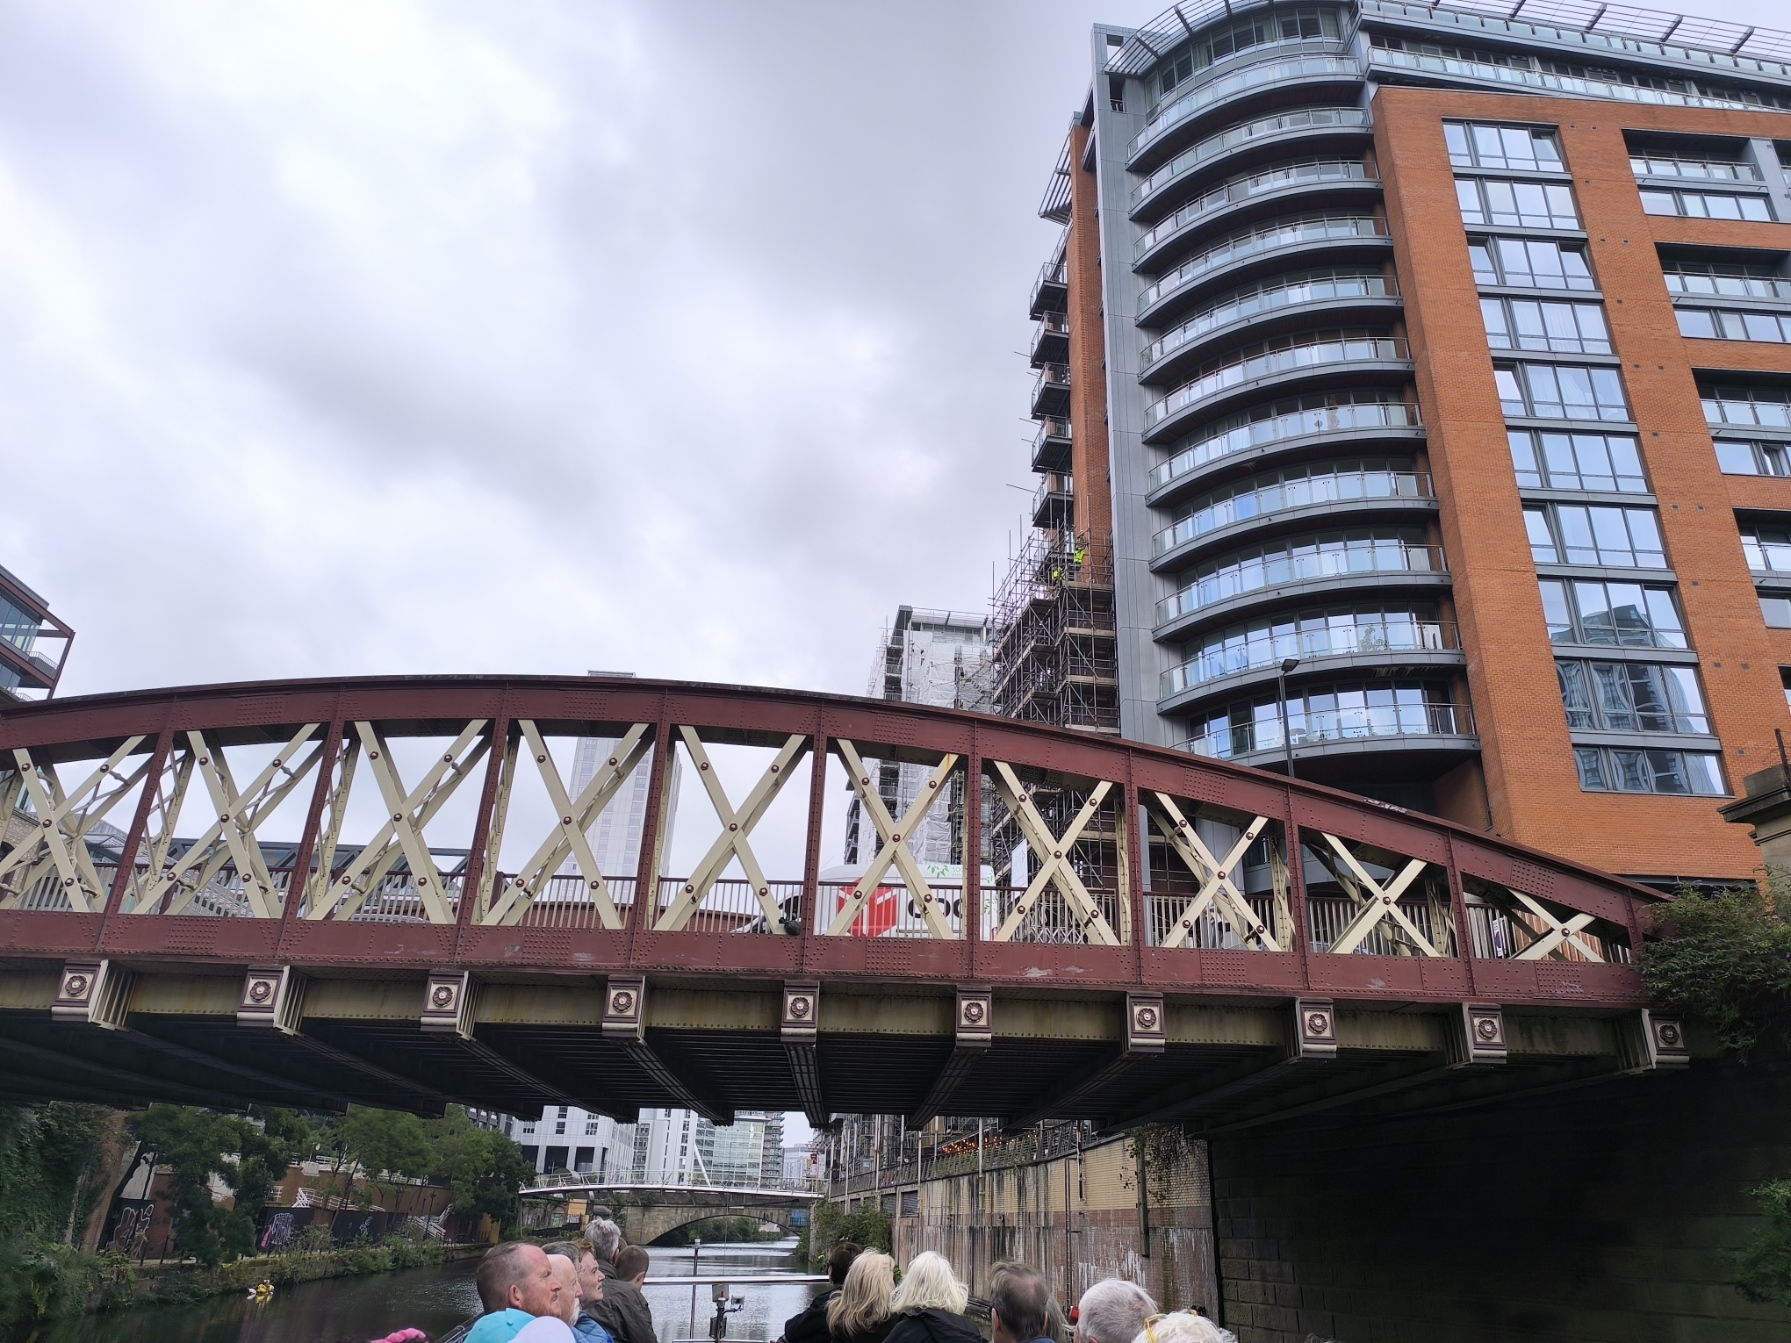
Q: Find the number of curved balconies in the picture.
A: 11